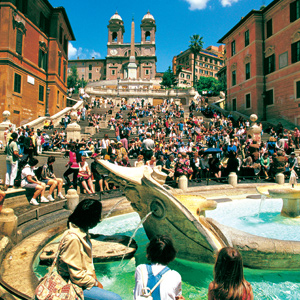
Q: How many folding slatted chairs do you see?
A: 0